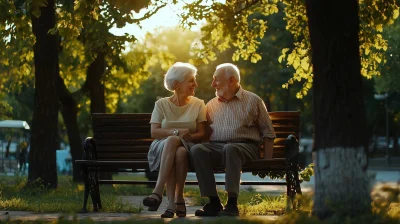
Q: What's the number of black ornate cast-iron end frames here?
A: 2